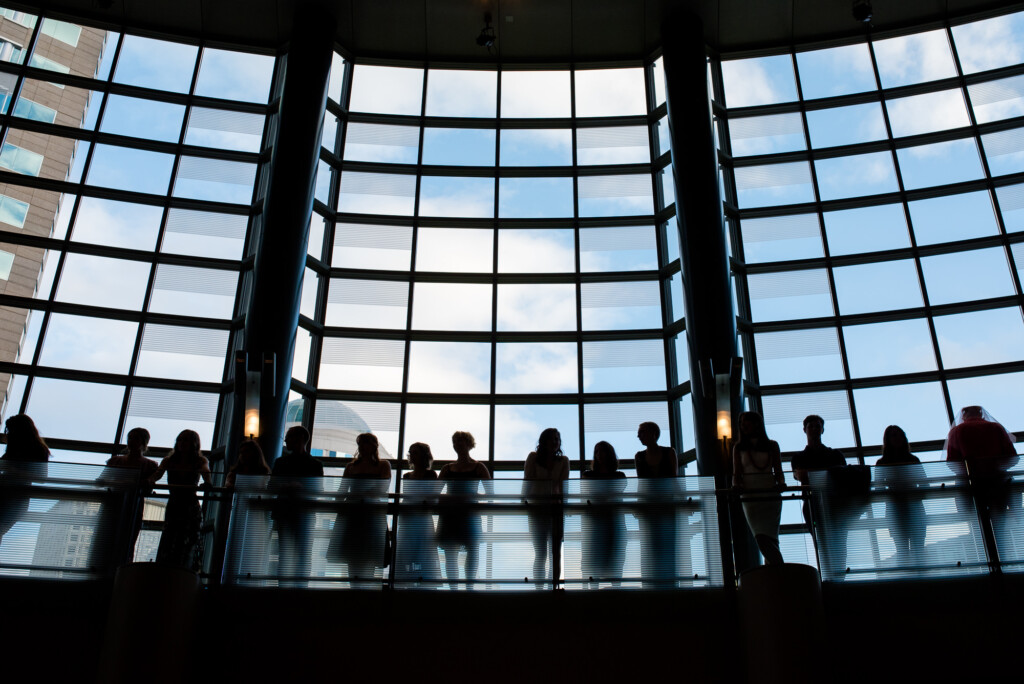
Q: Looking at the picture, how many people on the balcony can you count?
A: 15